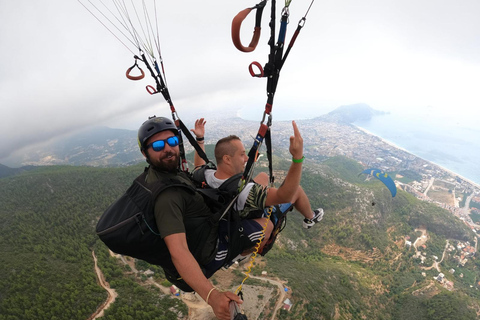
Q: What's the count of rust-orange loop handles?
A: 2